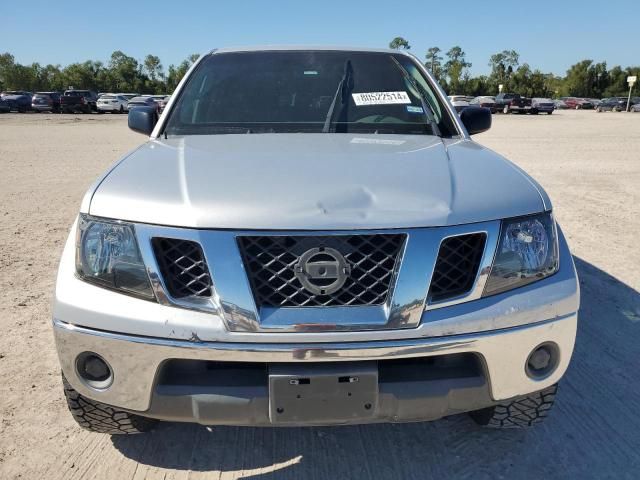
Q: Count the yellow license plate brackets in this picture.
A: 0